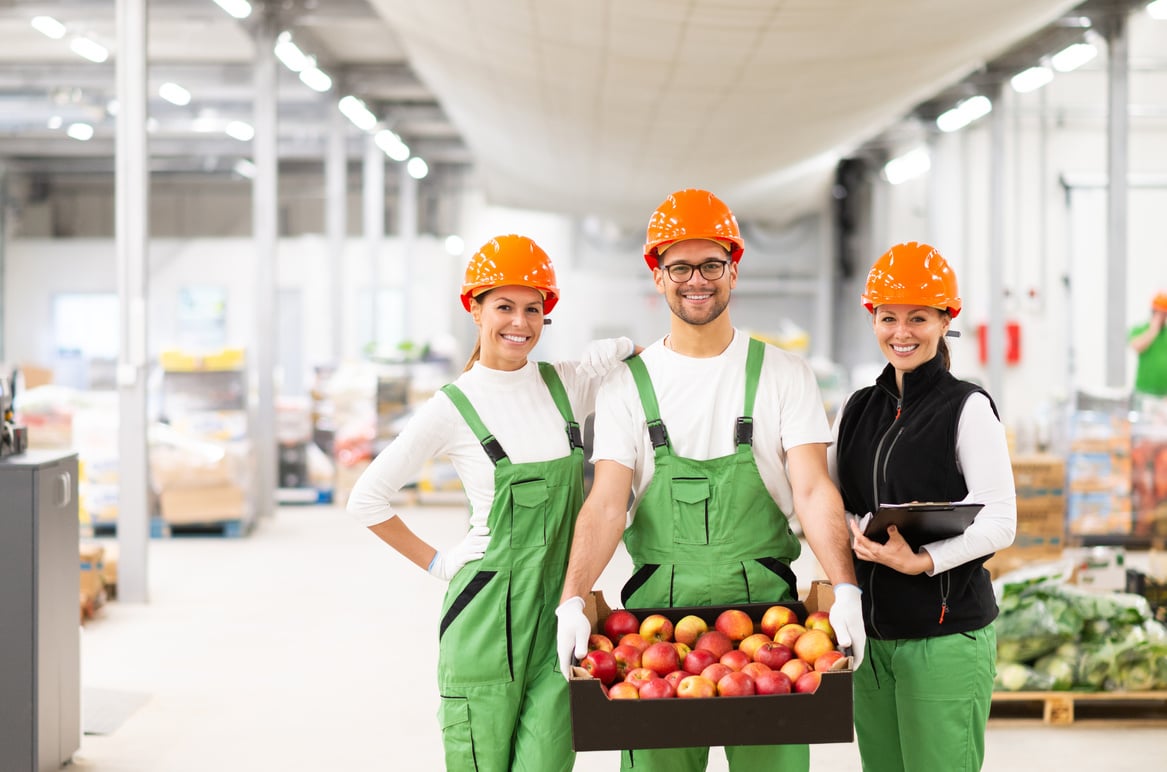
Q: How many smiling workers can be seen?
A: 3